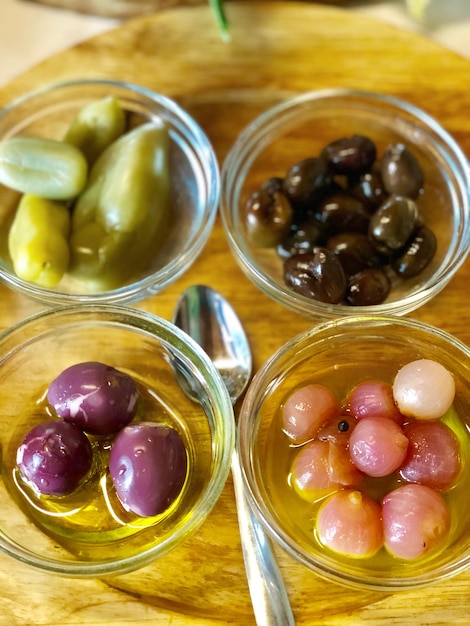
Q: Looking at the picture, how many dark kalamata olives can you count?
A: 13